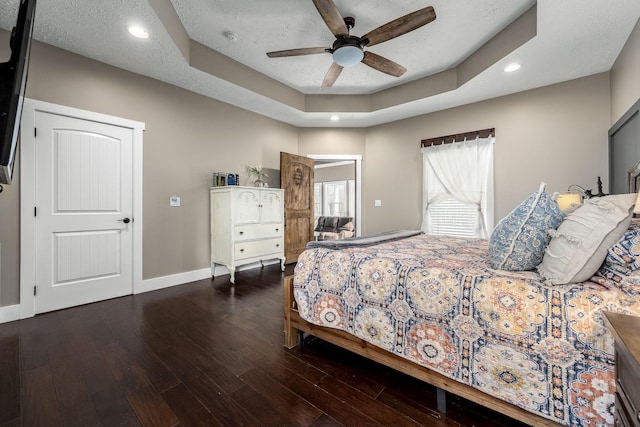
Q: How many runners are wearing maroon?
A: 0